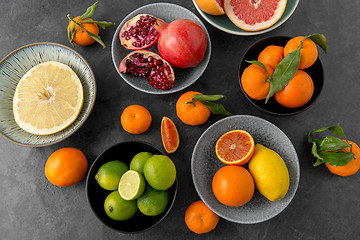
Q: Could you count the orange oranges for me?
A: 11